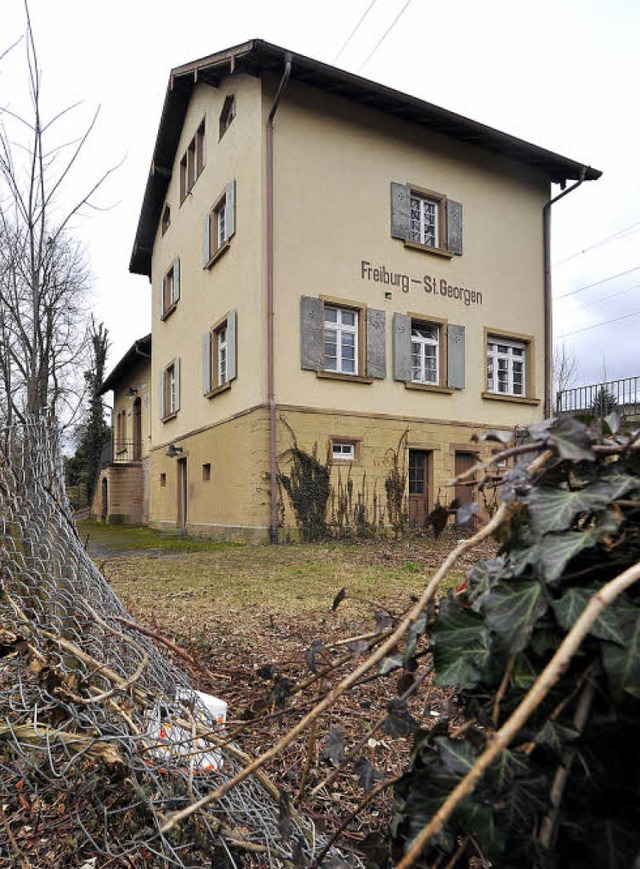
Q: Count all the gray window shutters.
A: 14